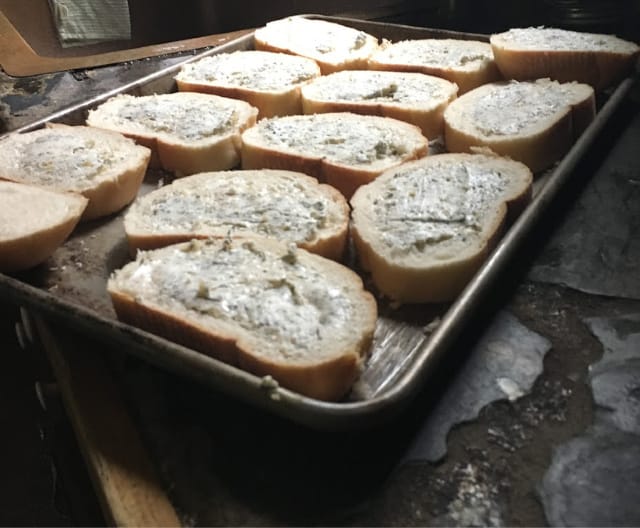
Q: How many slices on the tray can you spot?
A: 13